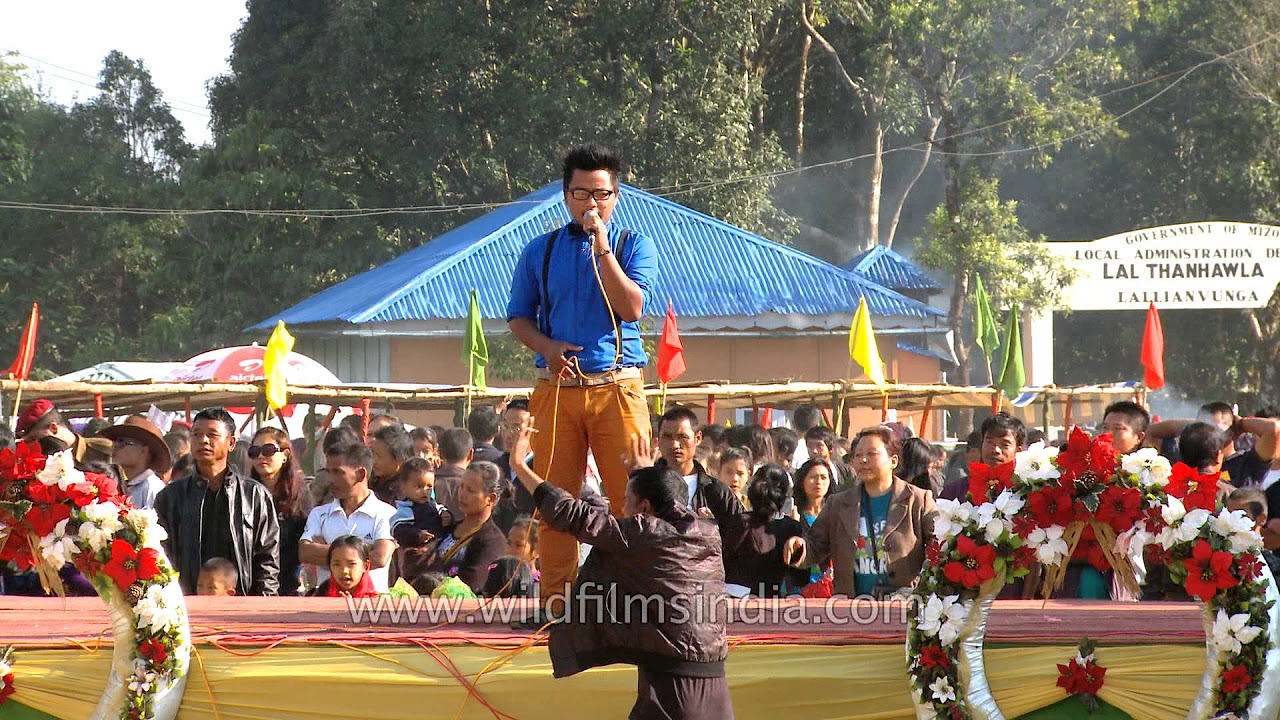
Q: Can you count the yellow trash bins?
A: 0